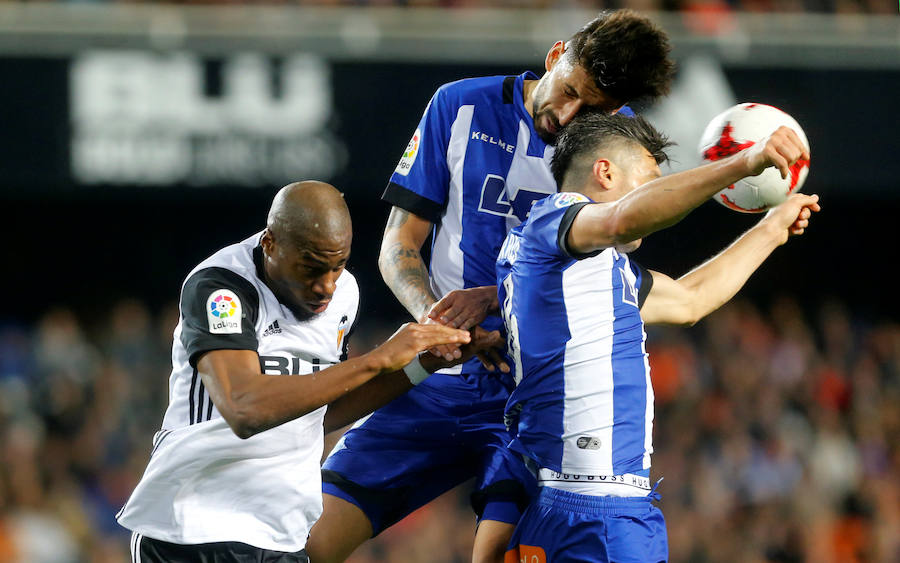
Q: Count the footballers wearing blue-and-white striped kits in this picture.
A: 2